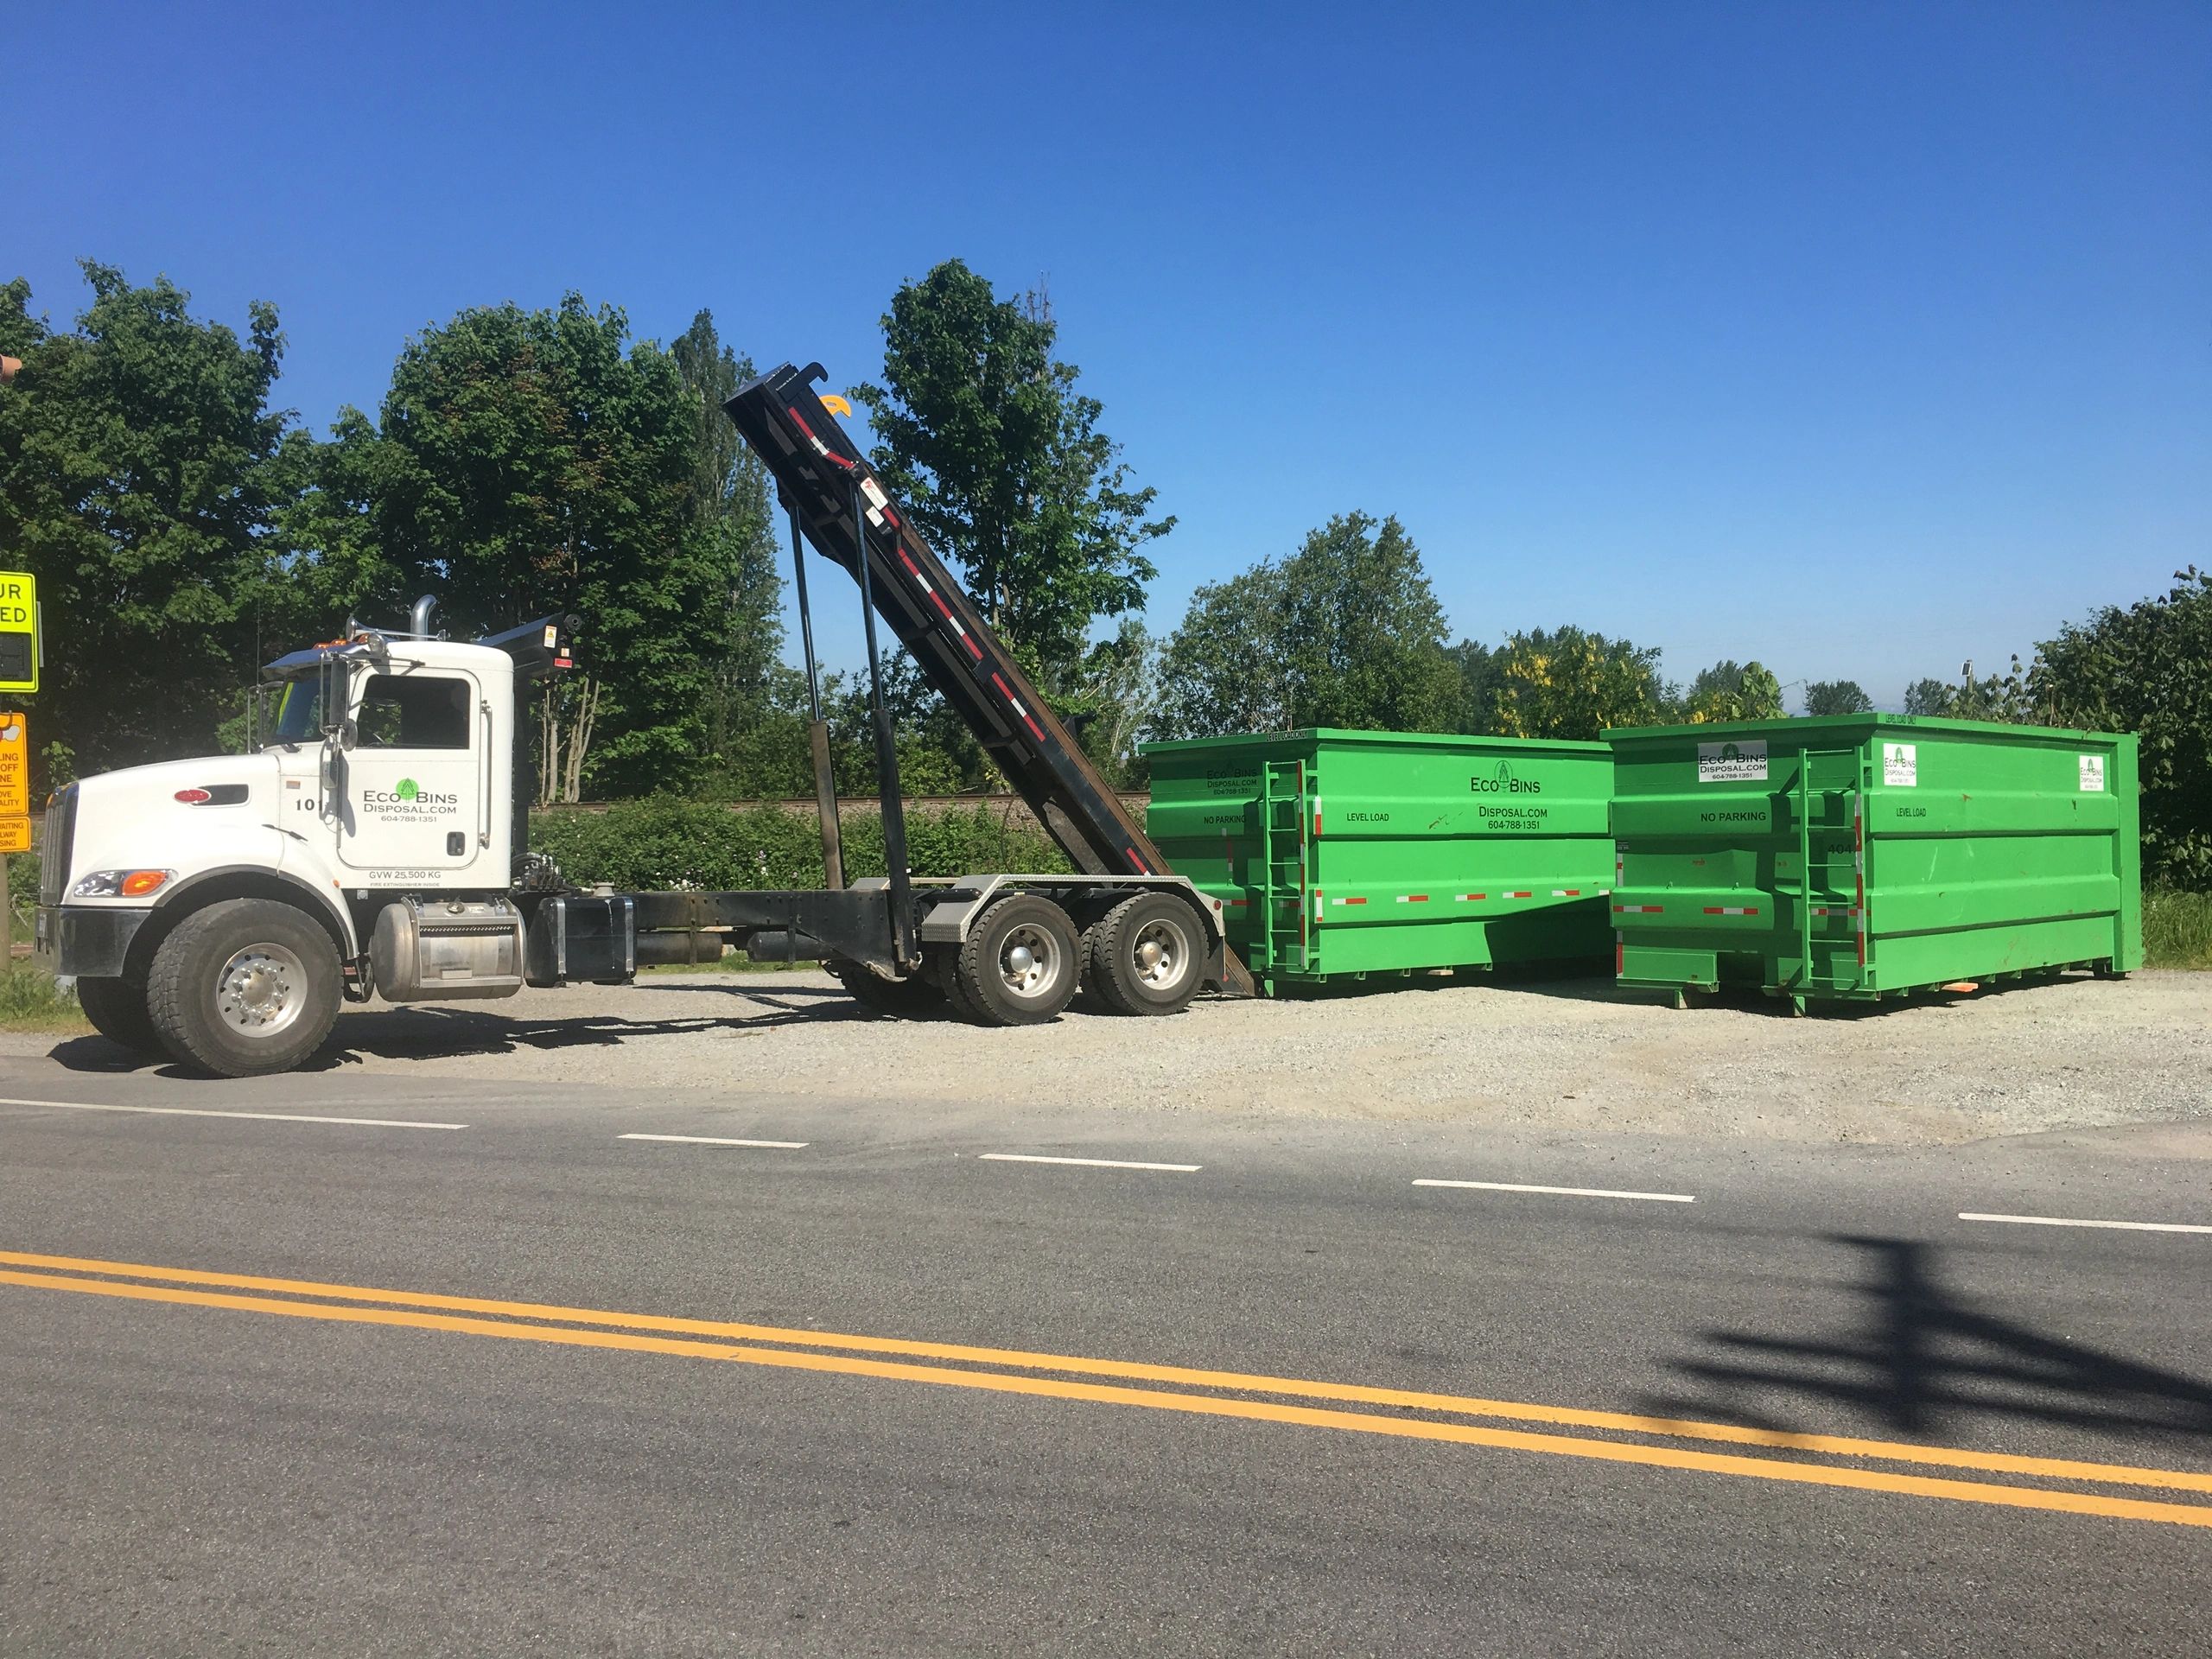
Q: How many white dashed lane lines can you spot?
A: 5